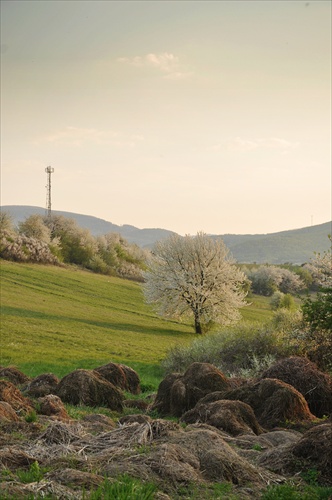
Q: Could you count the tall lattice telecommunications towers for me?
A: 1